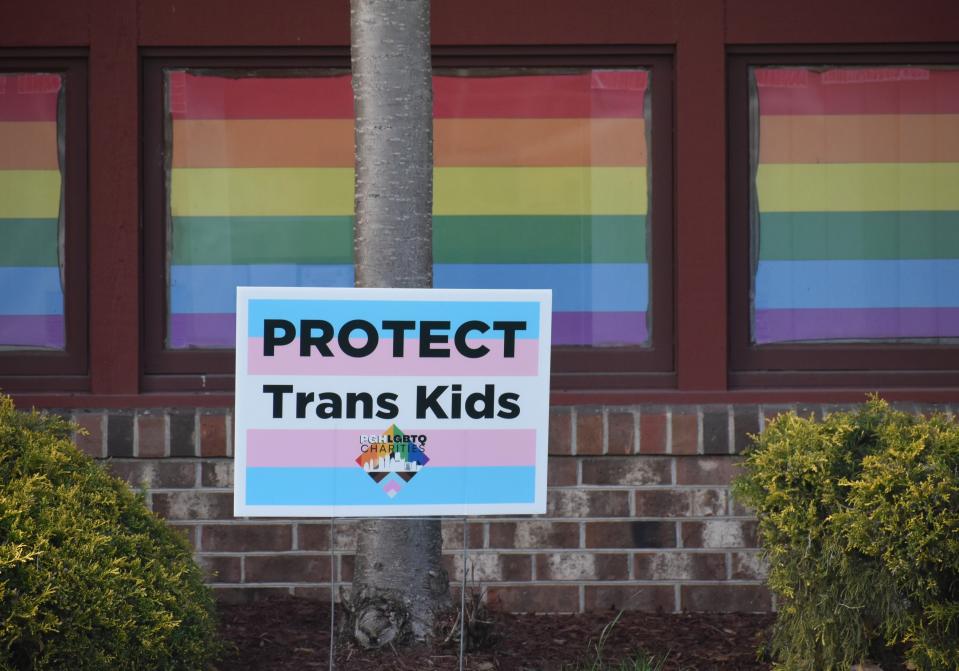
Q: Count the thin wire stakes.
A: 2